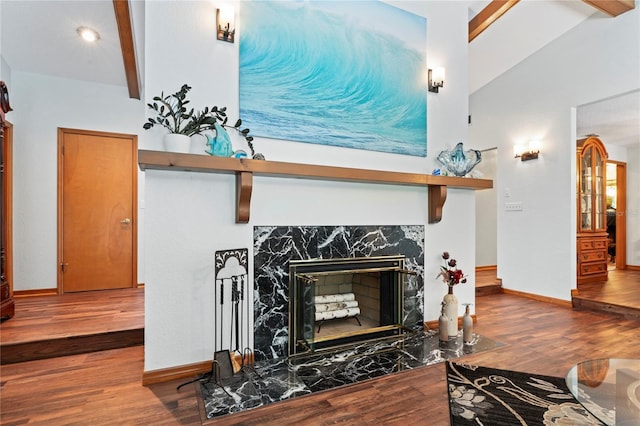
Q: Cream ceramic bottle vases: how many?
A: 3